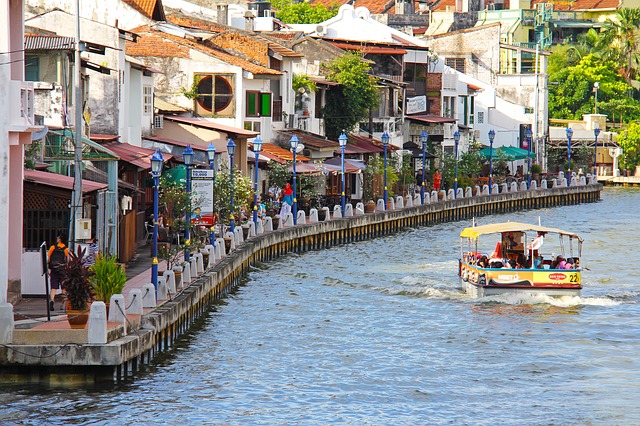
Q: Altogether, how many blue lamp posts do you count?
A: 14